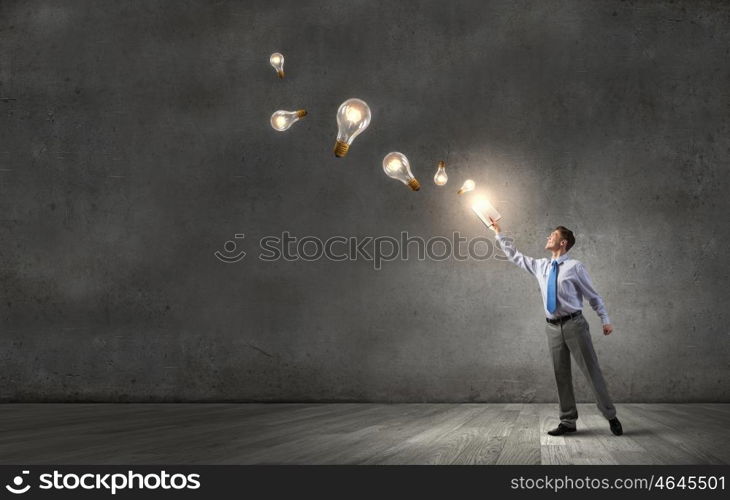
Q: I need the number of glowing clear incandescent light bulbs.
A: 6